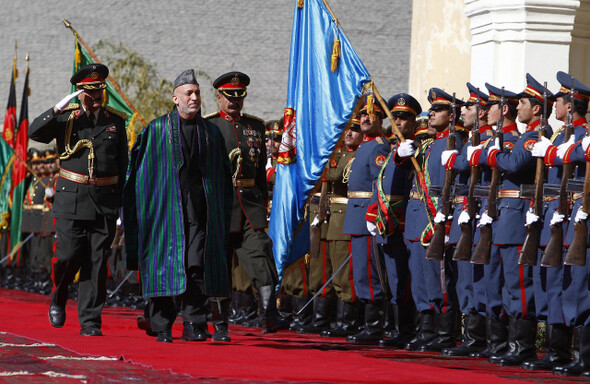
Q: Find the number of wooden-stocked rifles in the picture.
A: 7